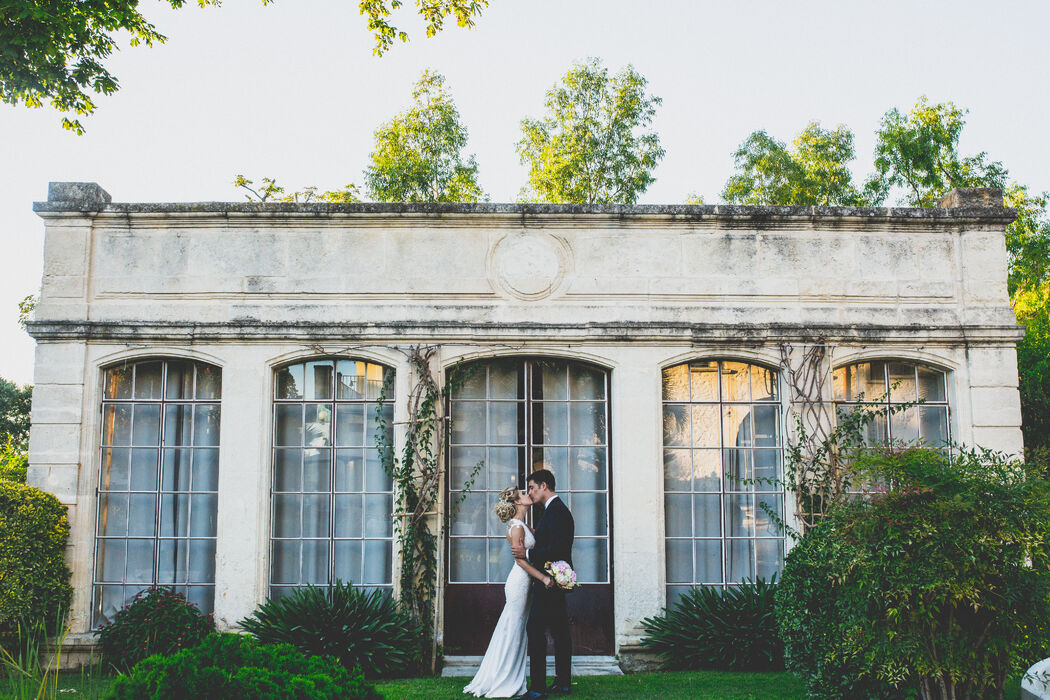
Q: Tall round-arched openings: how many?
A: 5